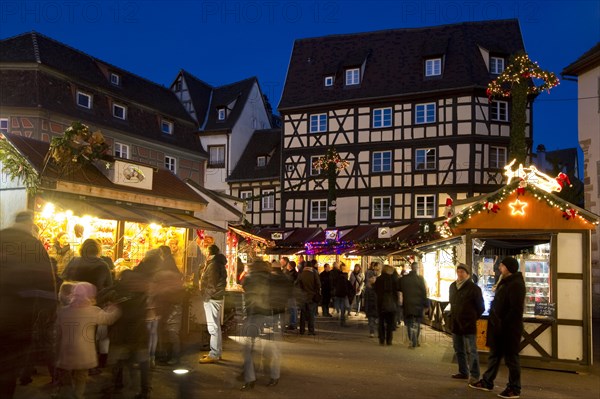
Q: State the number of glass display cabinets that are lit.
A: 1